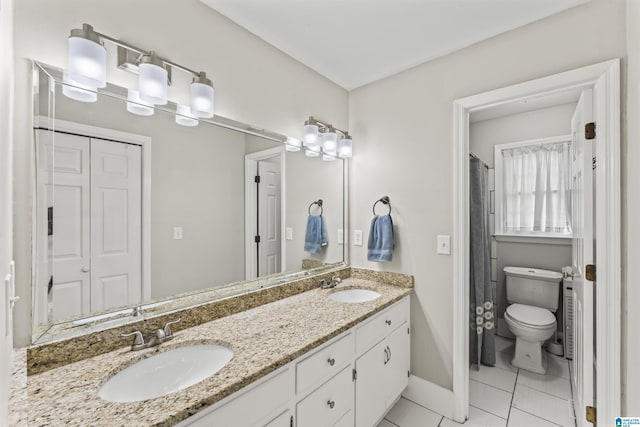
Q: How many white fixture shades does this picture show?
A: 6